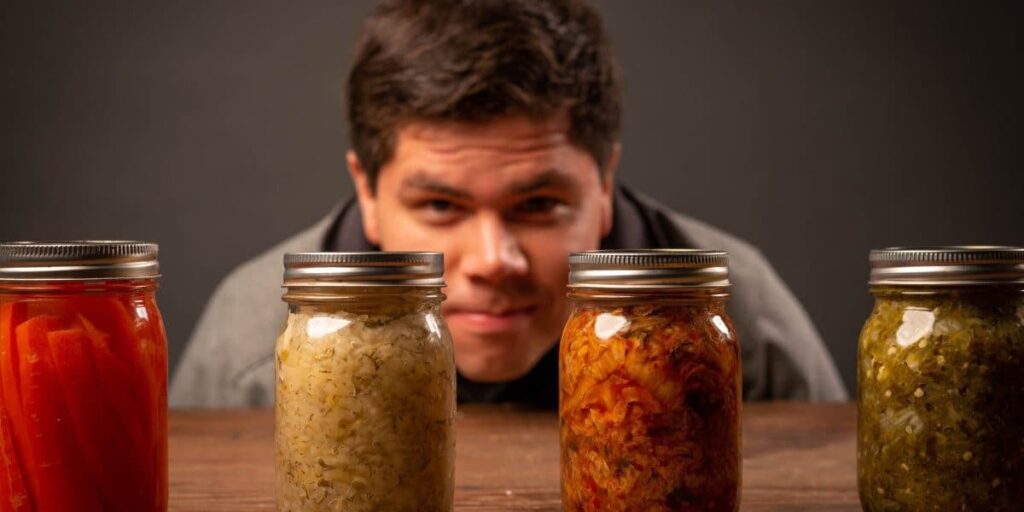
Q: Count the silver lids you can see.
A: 4